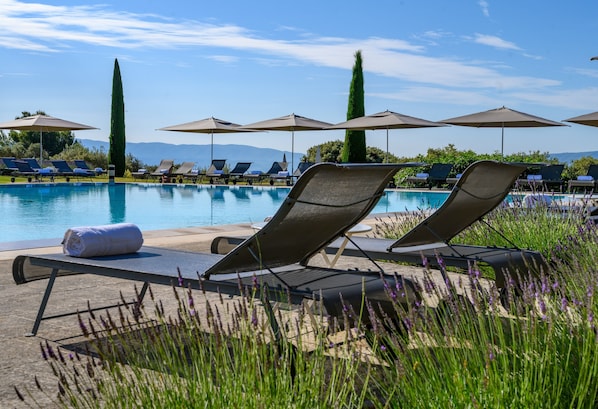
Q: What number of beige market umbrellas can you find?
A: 6